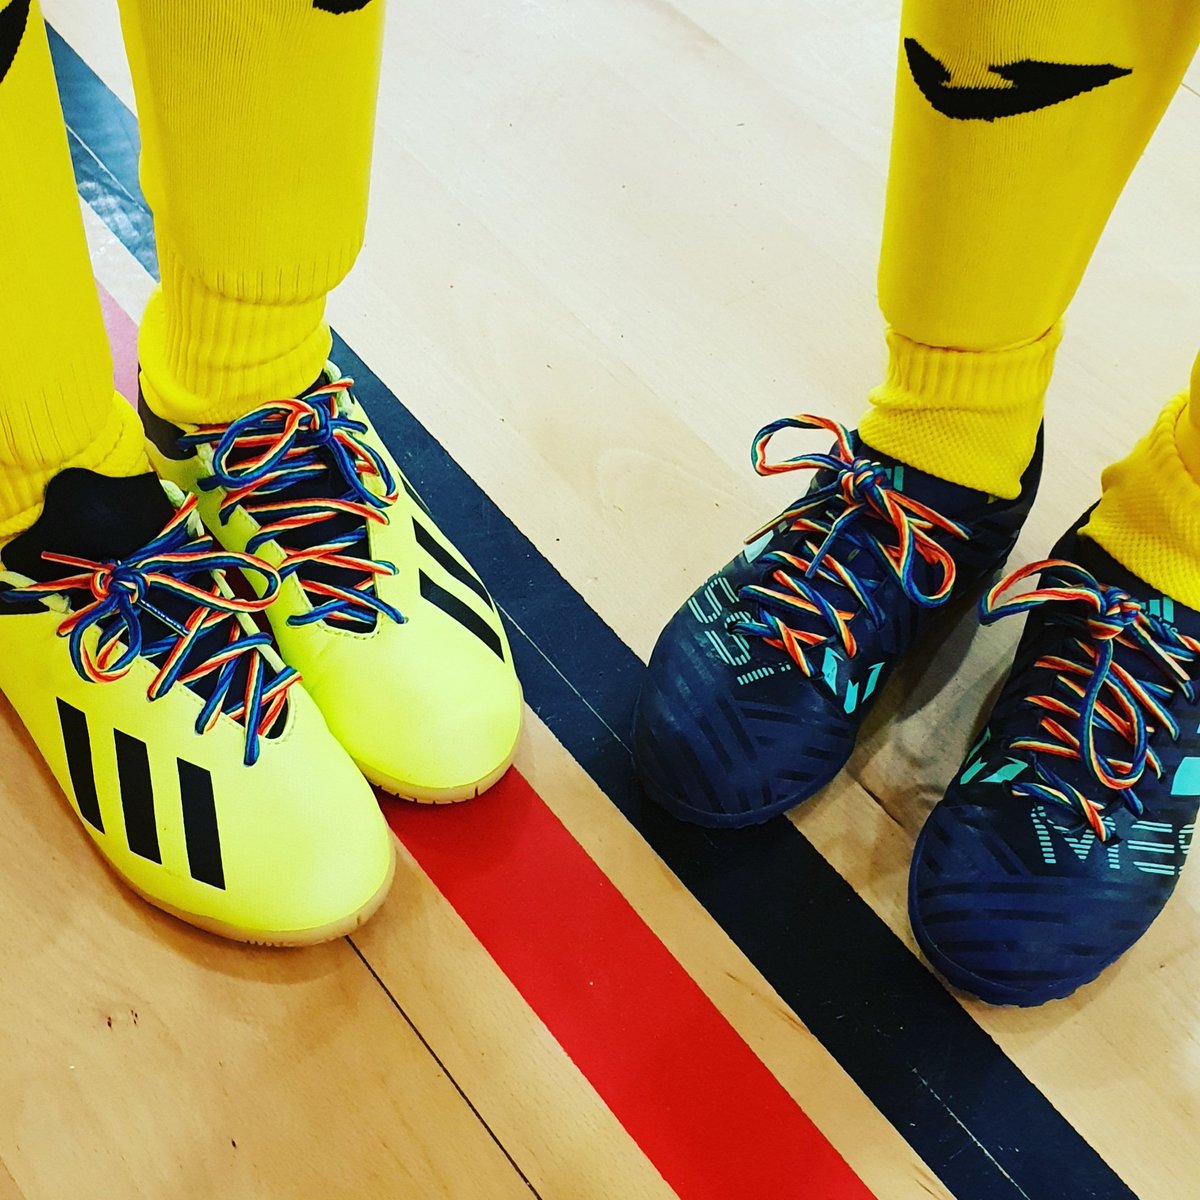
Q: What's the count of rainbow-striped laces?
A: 4